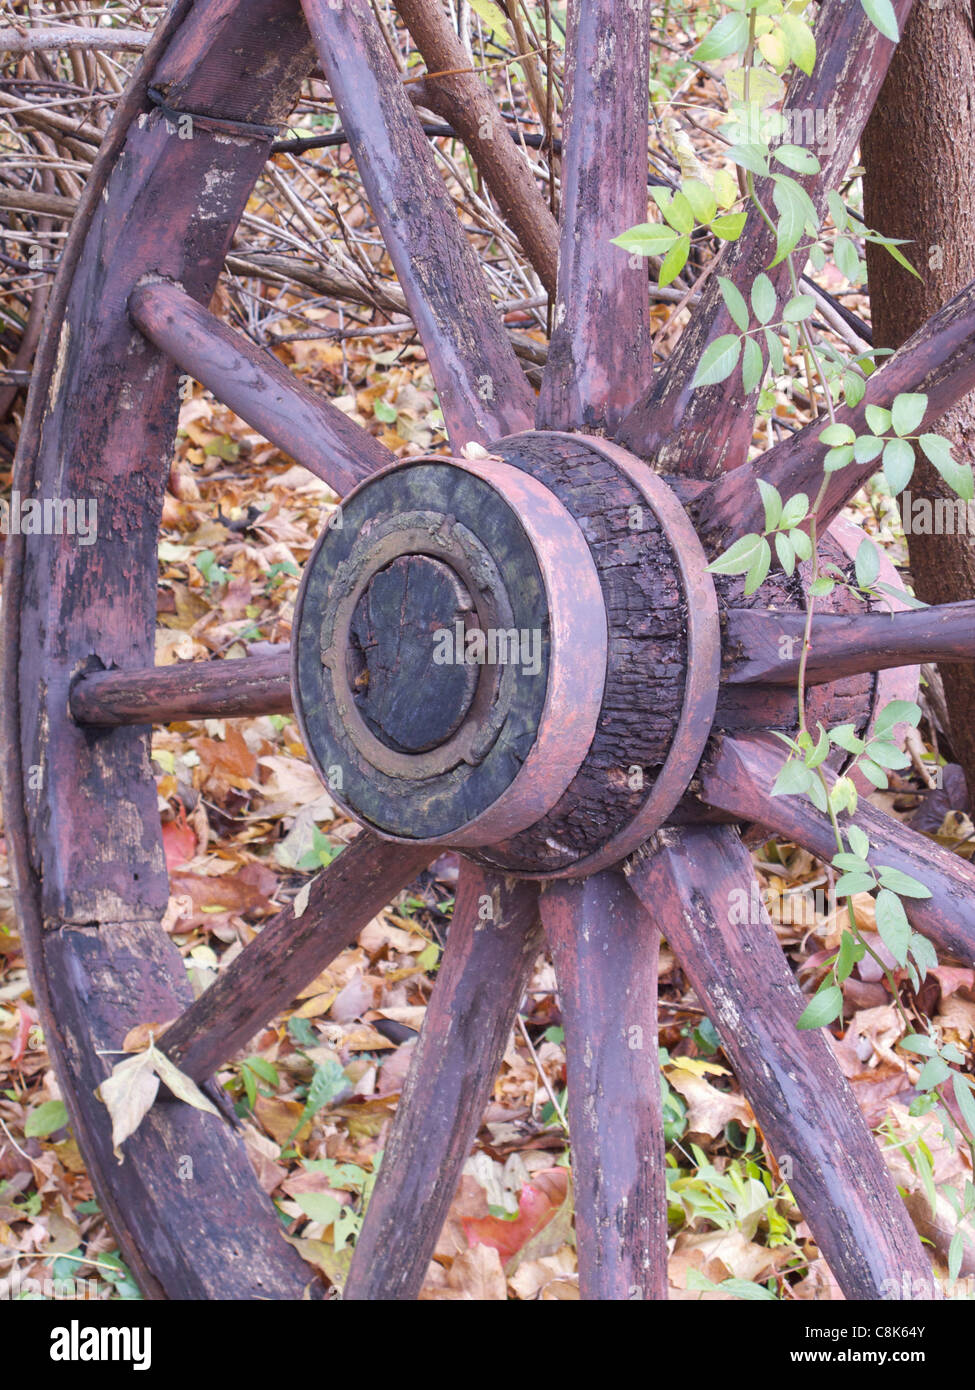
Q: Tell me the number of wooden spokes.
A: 12